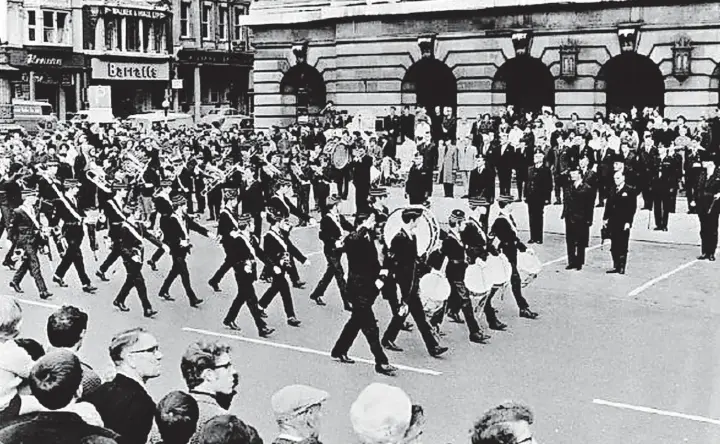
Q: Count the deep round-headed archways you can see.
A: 4